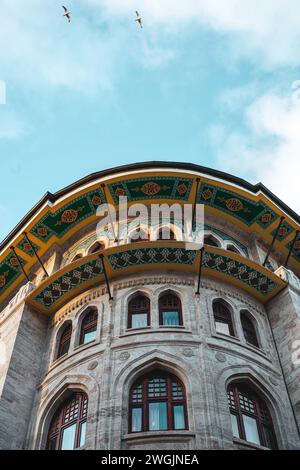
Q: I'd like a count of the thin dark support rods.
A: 8